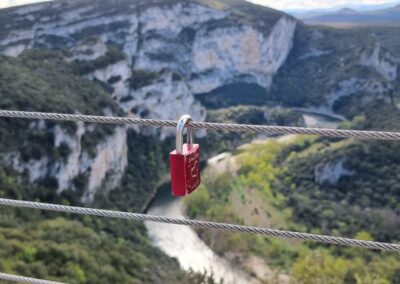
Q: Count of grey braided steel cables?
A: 3